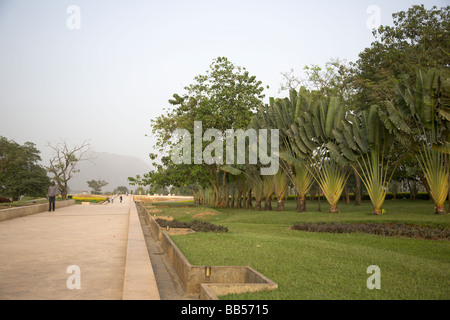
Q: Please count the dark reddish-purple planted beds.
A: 2